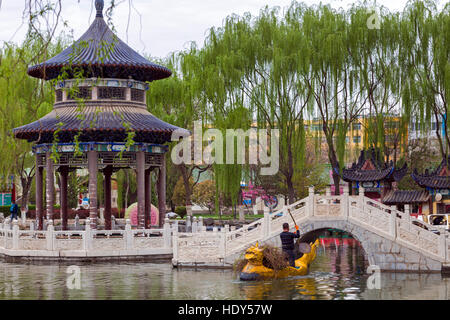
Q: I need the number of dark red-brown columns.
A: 8